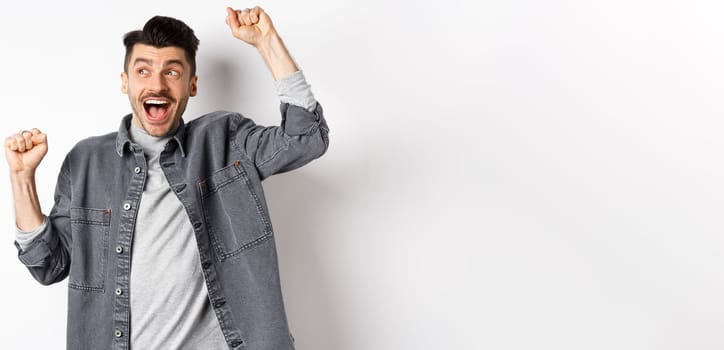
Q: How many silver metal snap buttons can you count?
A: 5